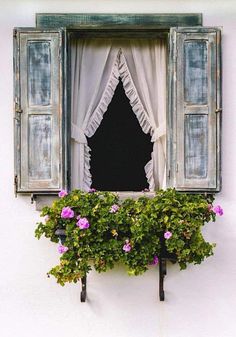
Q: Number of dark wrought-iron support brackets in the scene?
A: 2